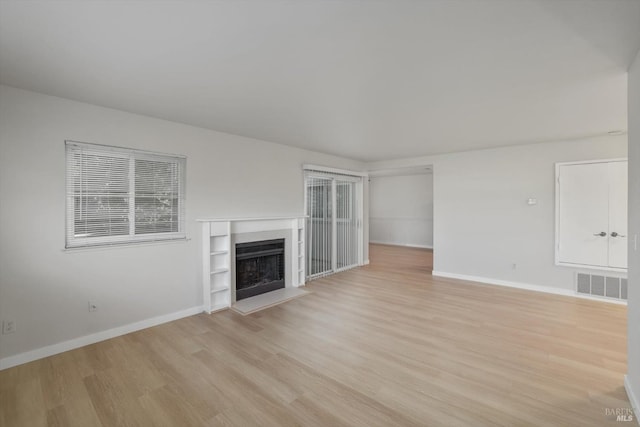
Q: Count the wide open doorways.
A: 1